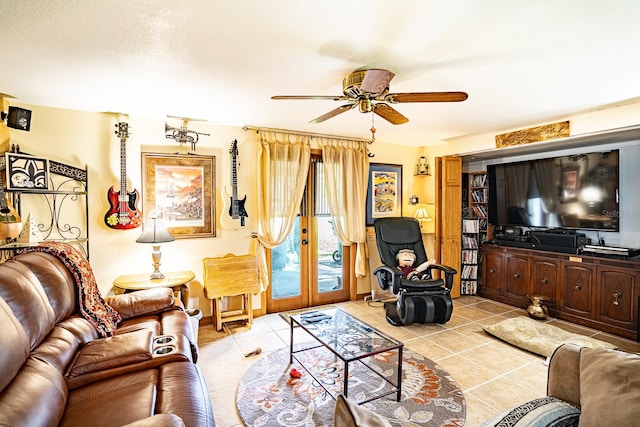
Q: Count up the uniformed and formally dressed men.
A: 0